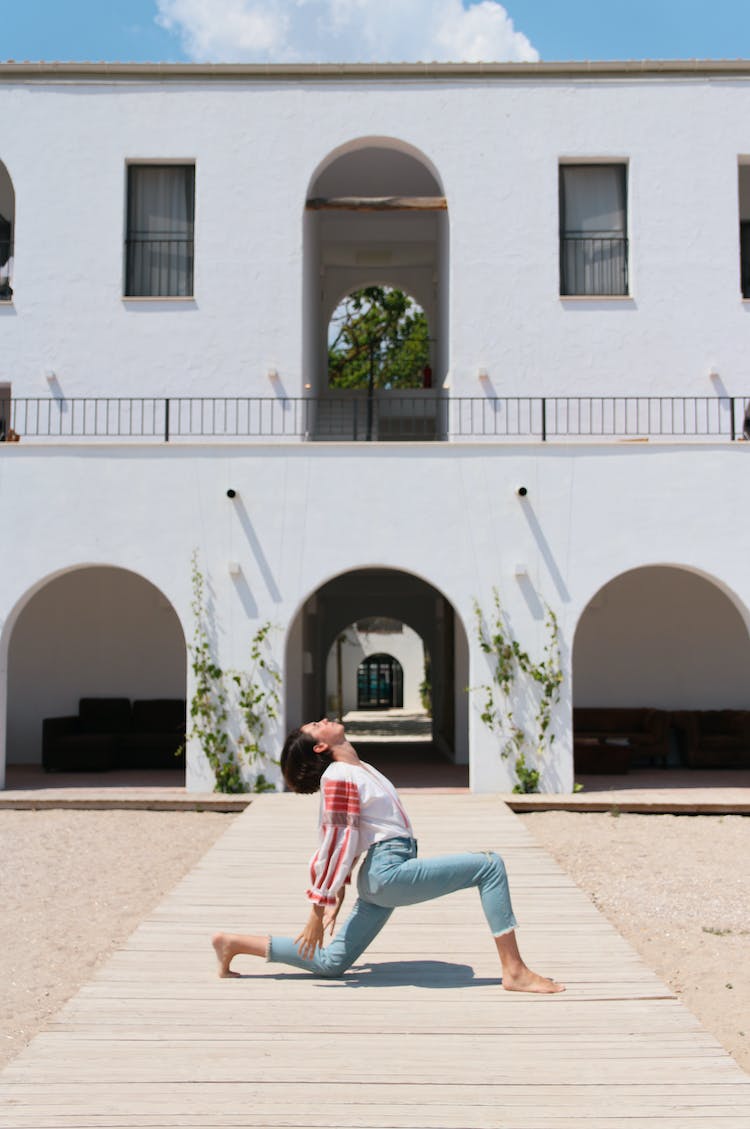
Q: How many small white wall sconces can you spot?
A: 6